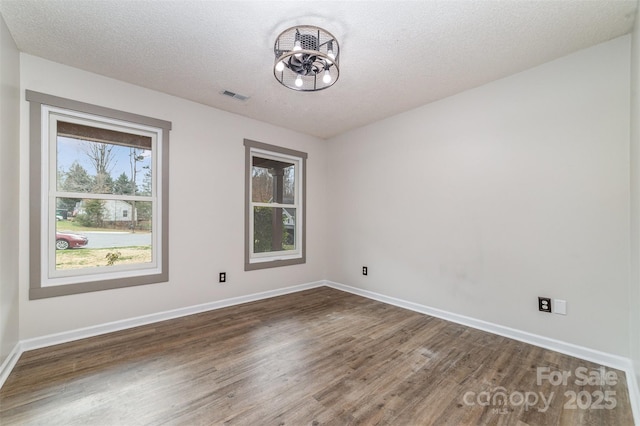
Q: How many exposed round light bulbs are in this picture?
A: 5